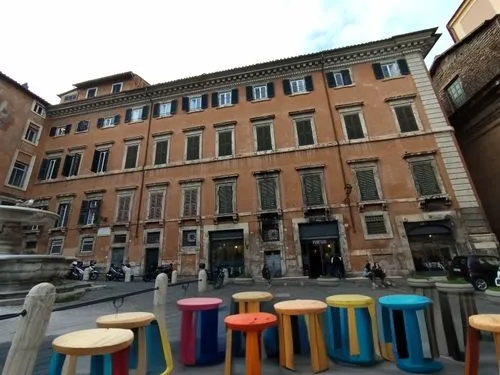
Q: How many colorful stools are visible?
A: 9